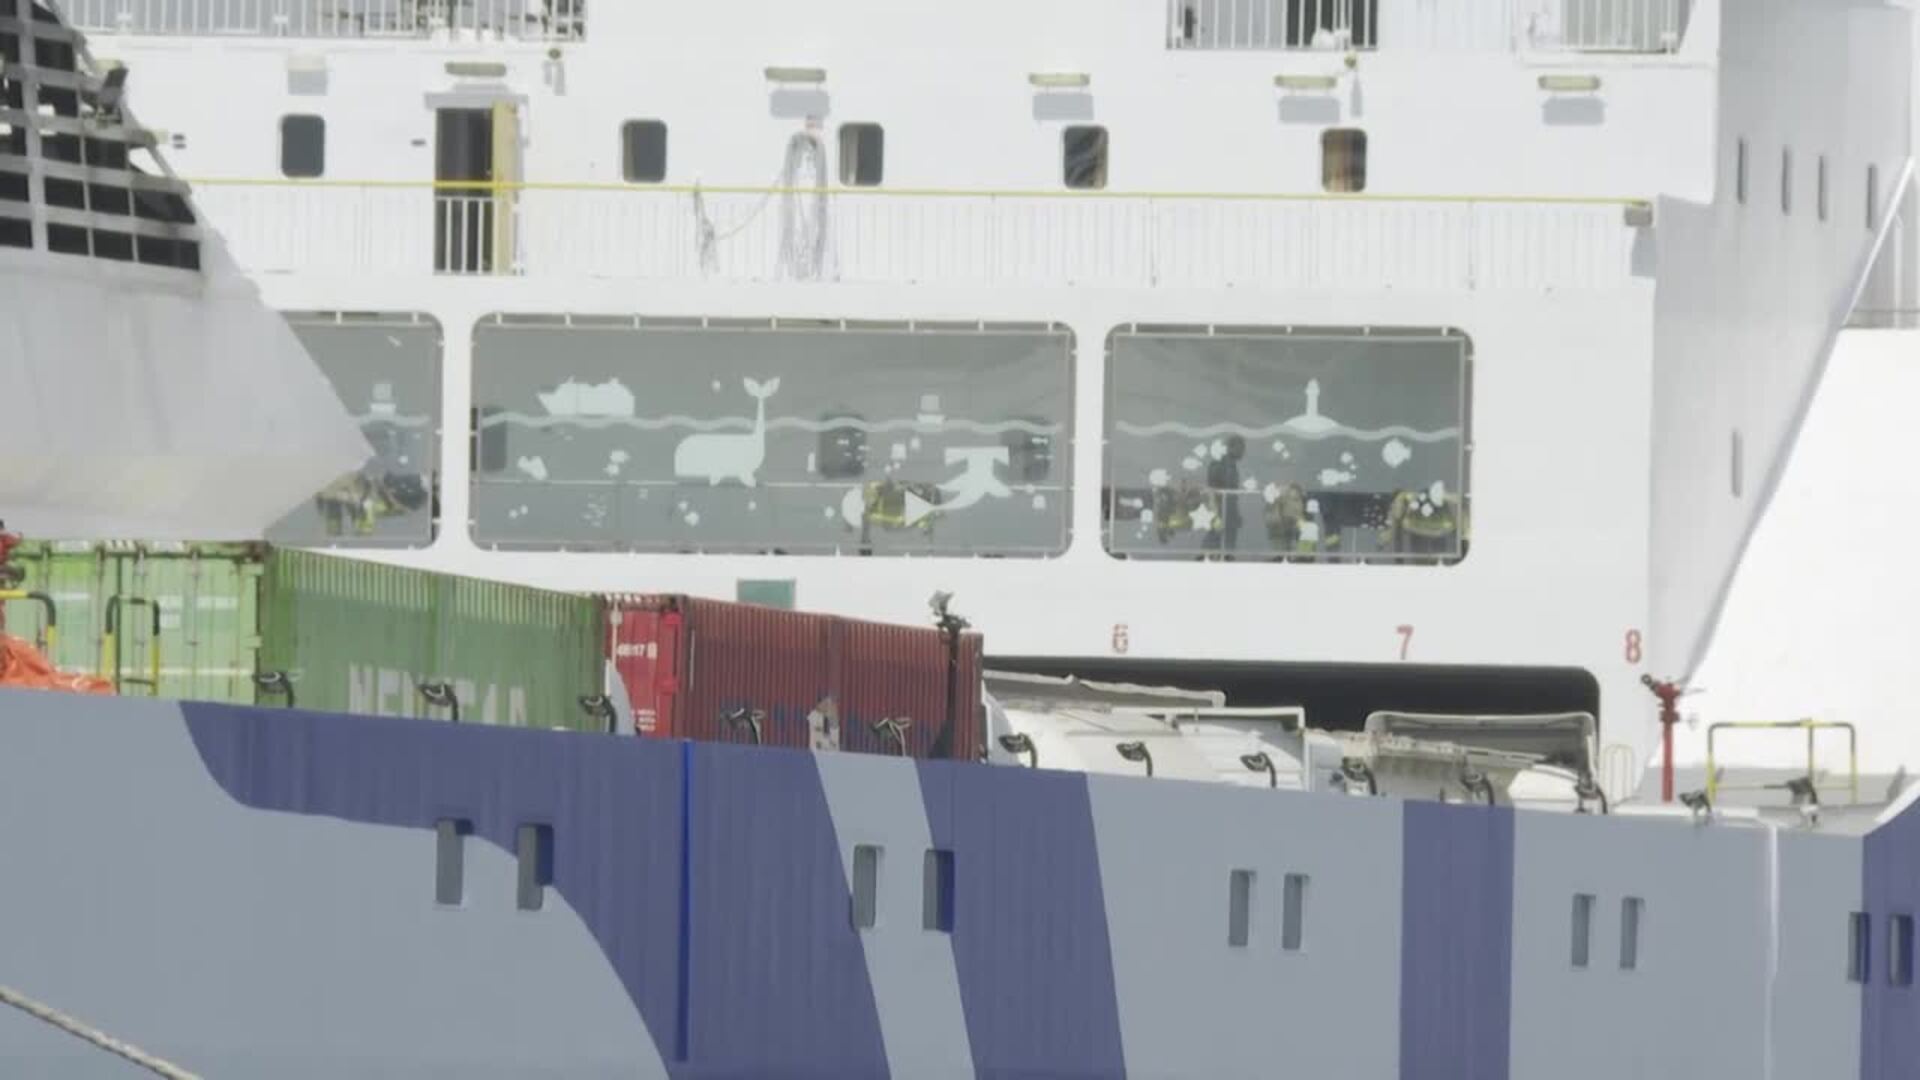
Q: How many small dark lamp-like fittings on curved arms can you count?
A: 13